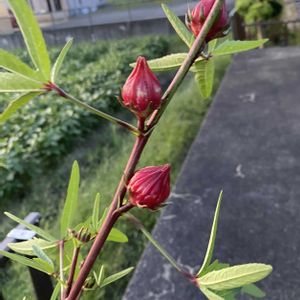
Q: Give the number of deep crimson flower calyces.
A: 3